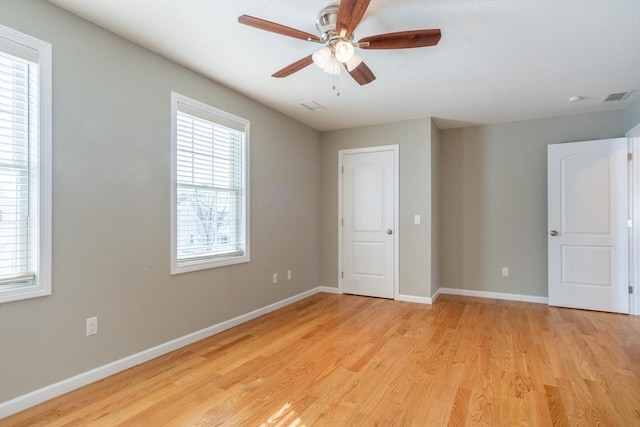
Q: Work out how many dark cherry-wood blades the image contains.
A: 5